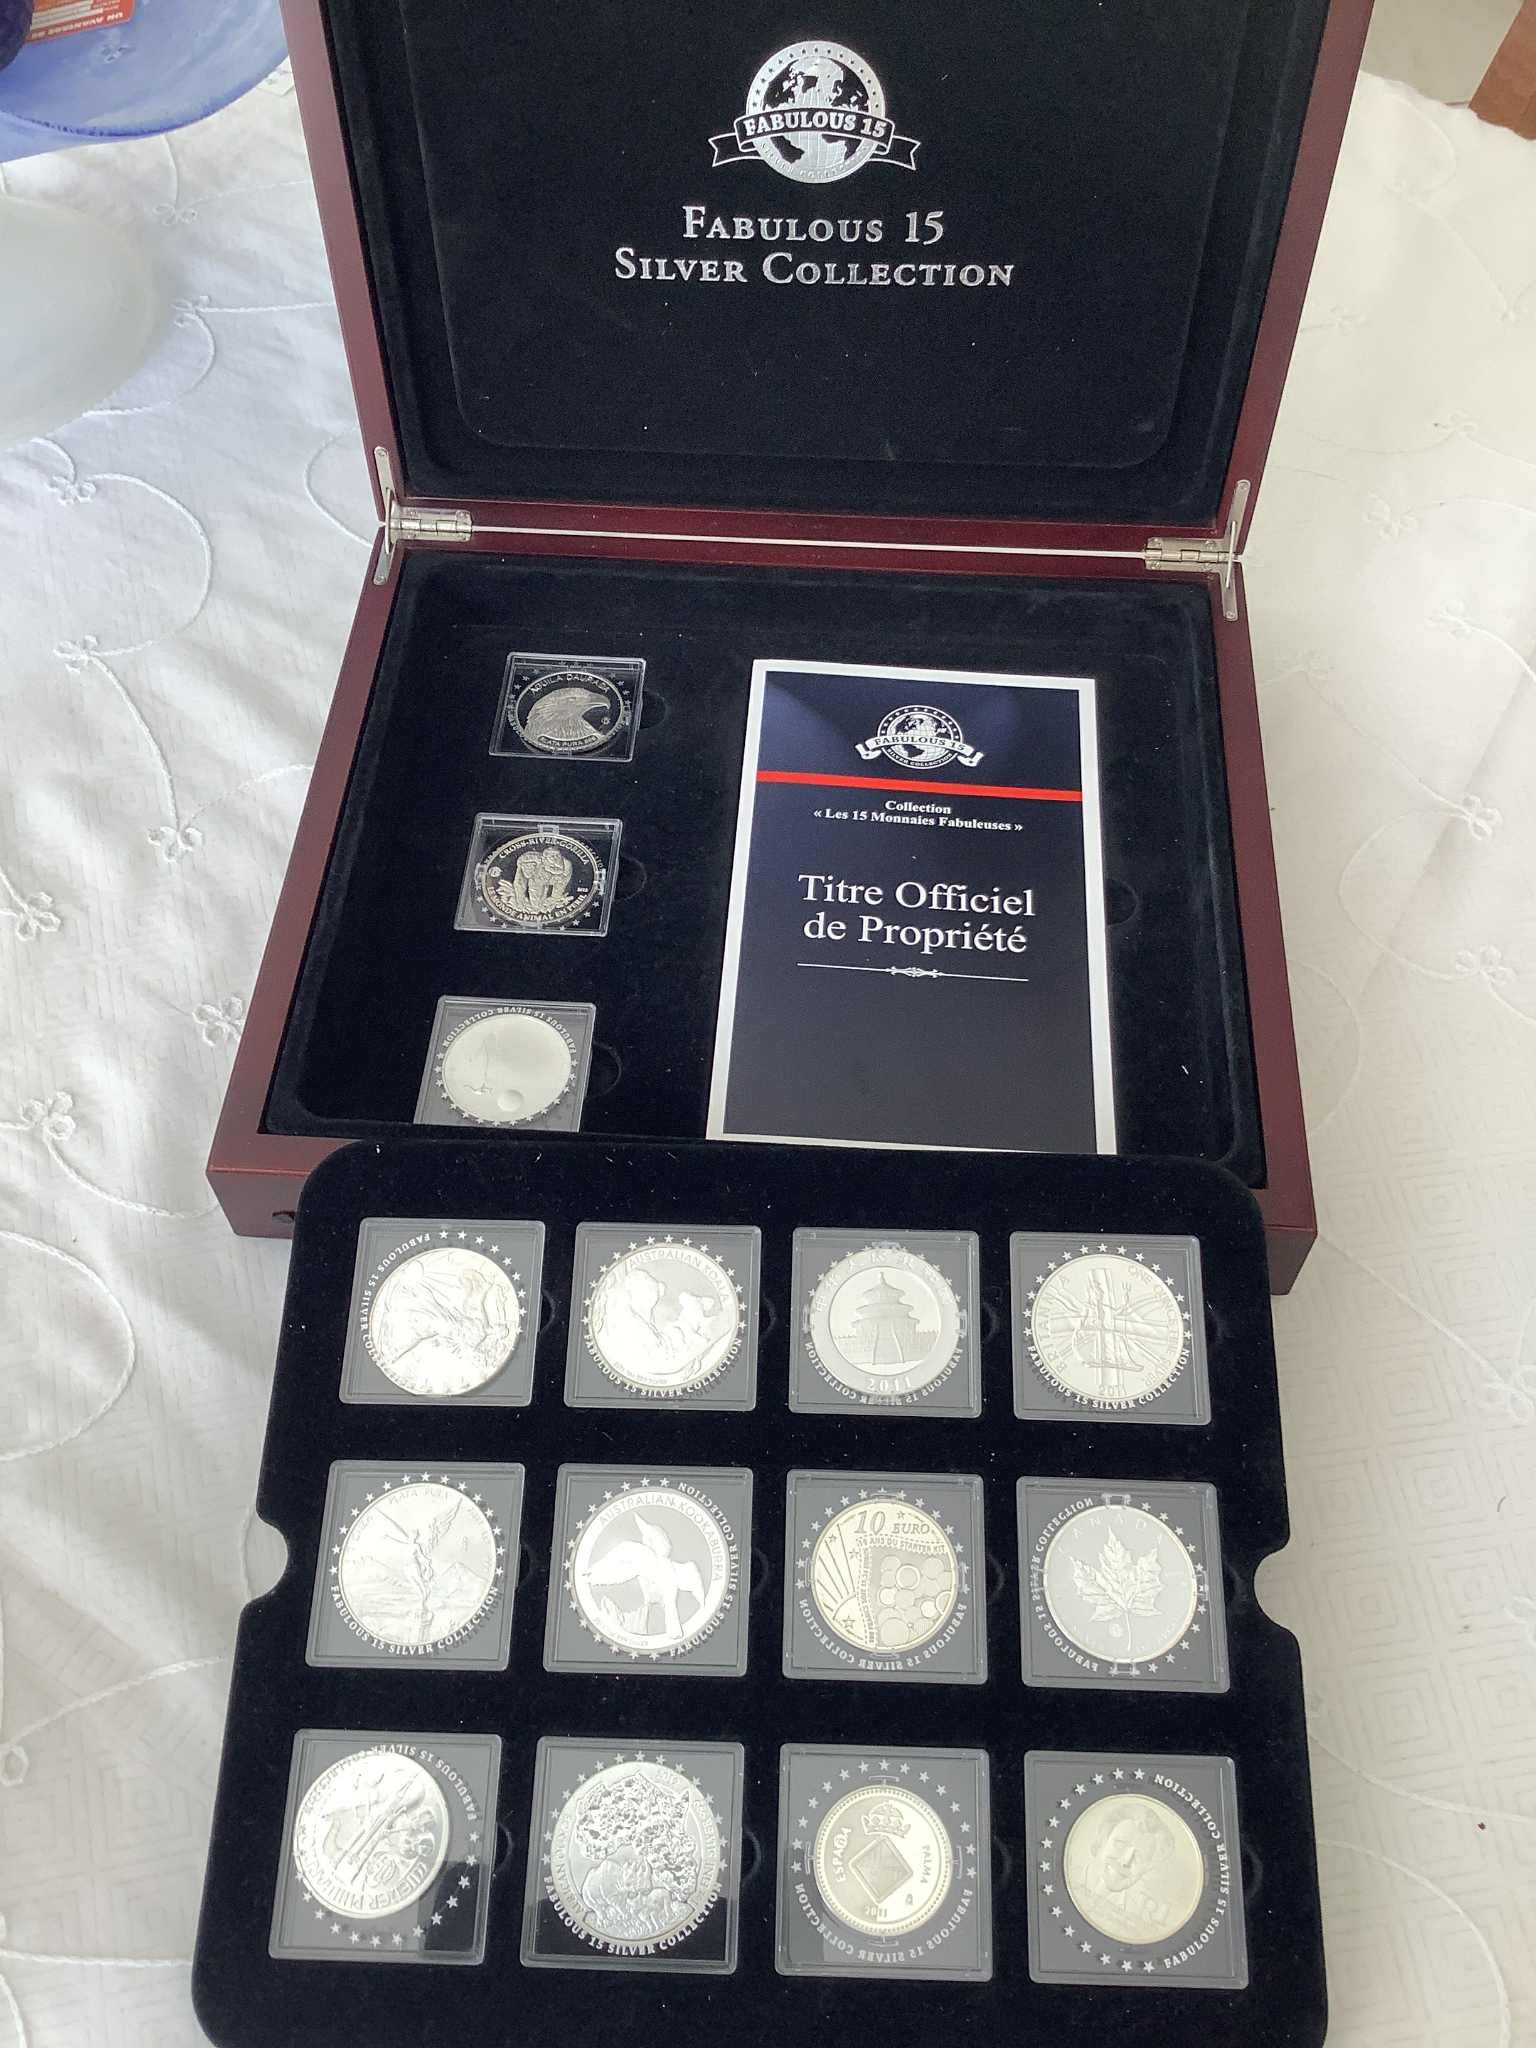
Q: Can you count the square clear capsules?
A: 15